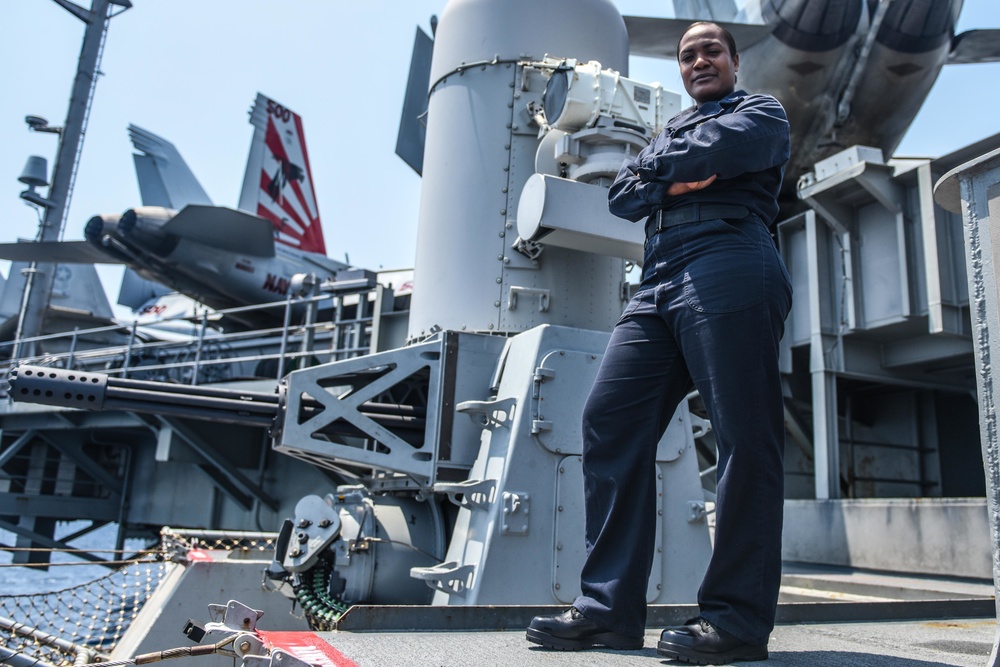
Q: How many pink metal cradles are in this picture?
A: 0